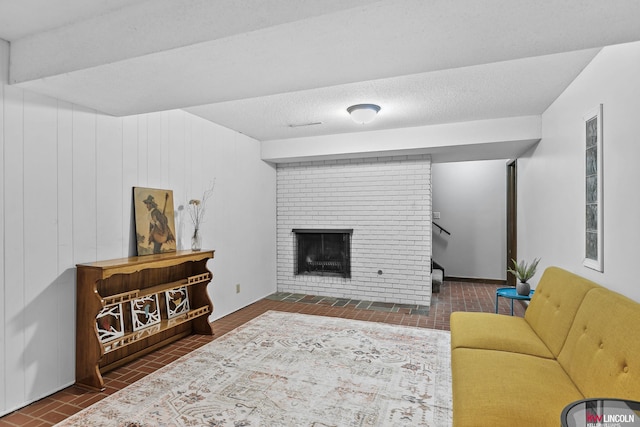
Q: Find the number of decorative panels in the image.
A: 3